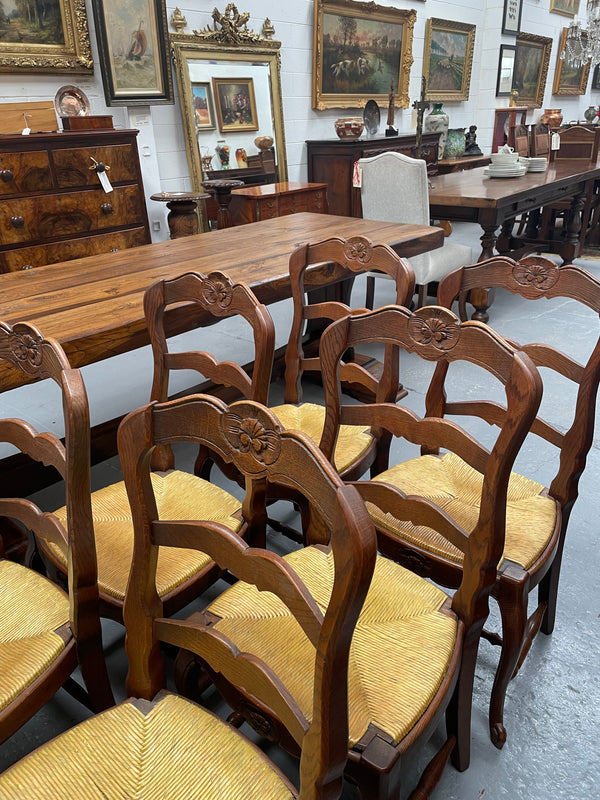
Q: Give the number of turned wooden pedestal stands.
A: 2